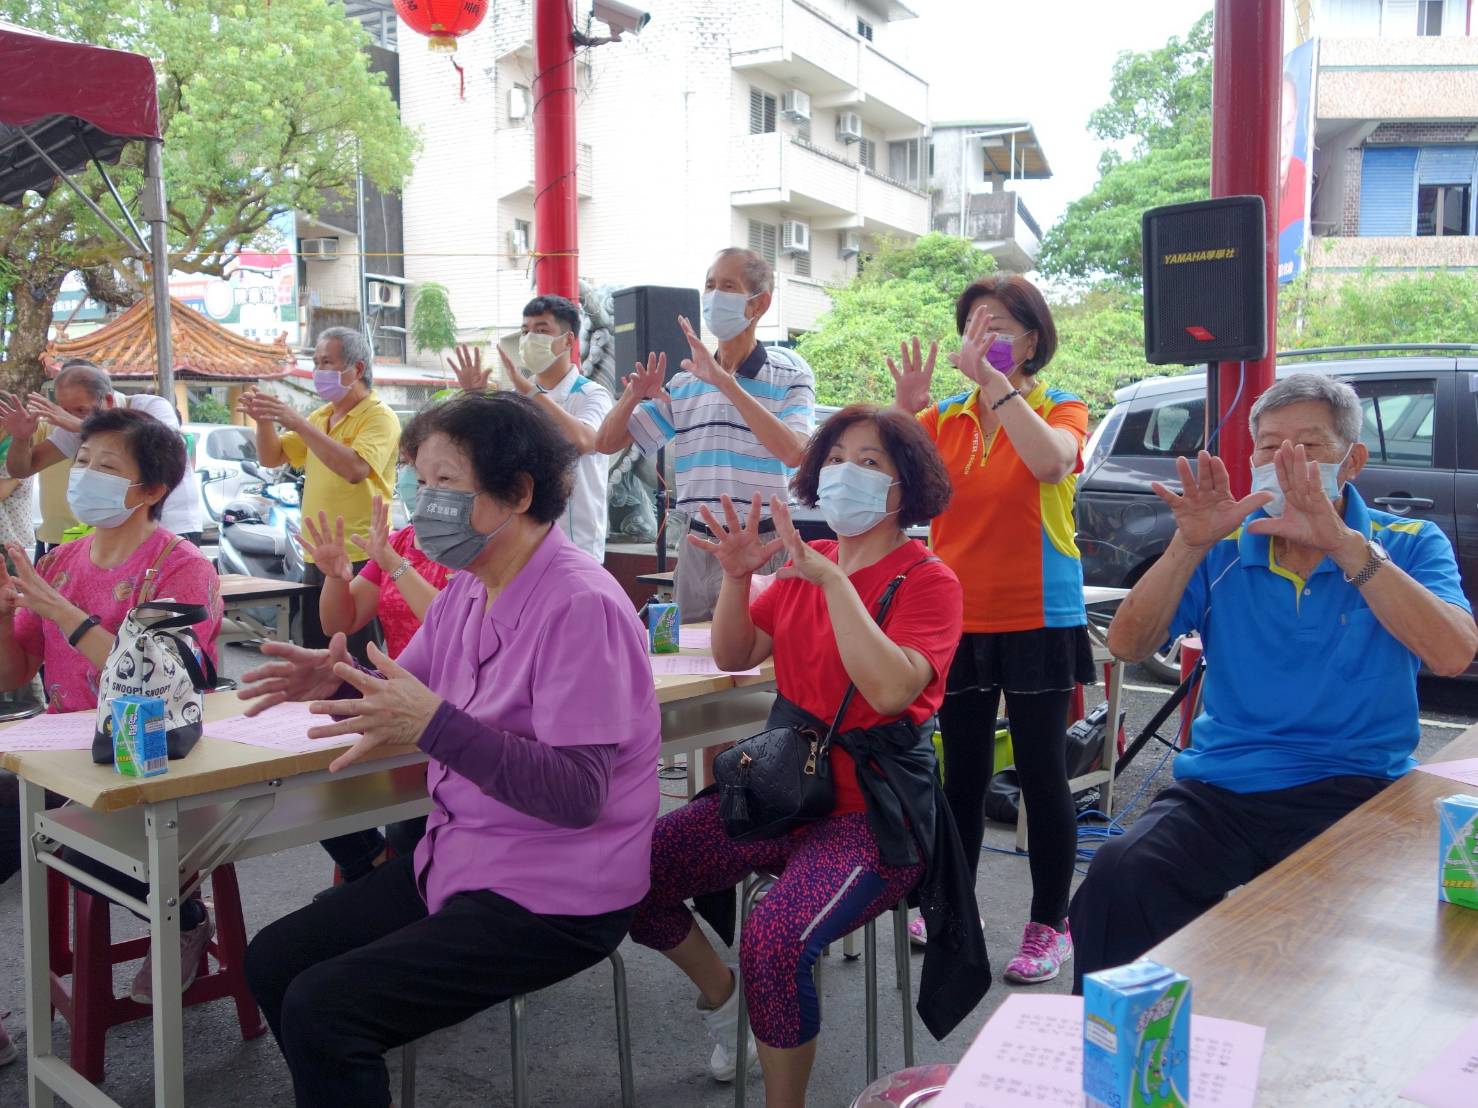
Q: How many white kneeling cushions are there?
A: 0